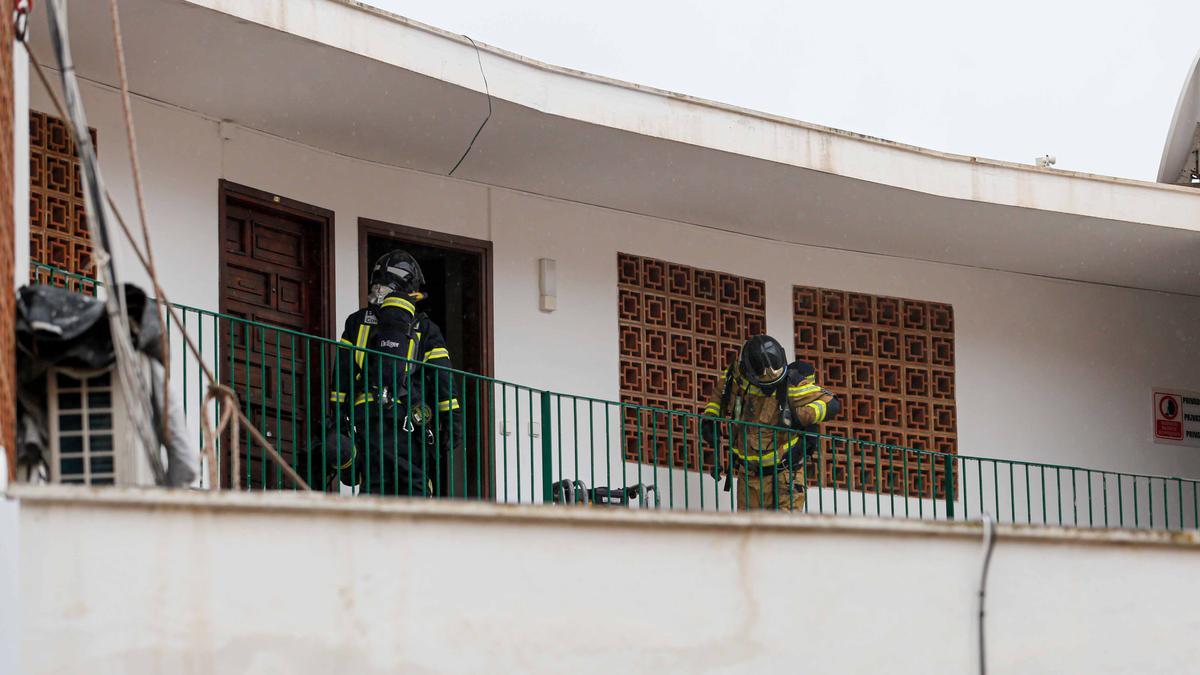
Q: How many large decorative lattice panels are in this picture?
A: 3